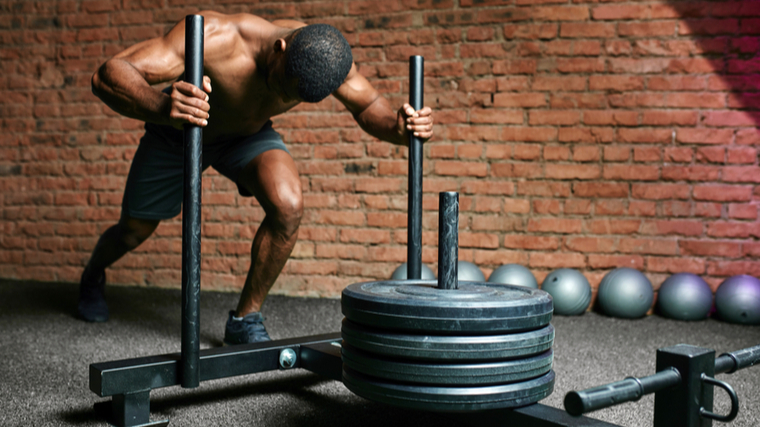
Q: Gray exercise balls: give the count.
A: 7